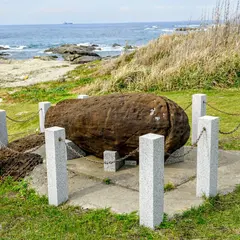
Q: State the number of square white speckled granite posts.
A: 7